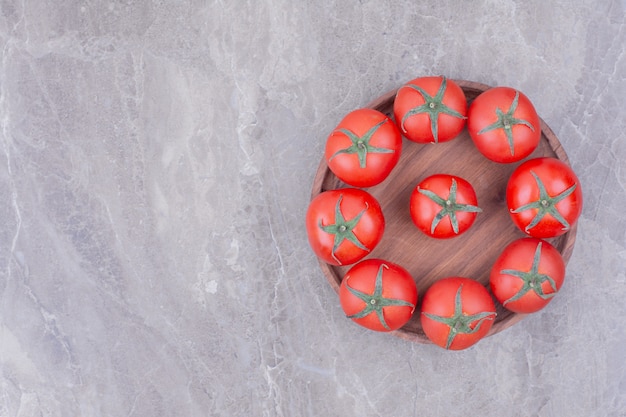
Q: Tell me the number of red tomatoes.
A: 9